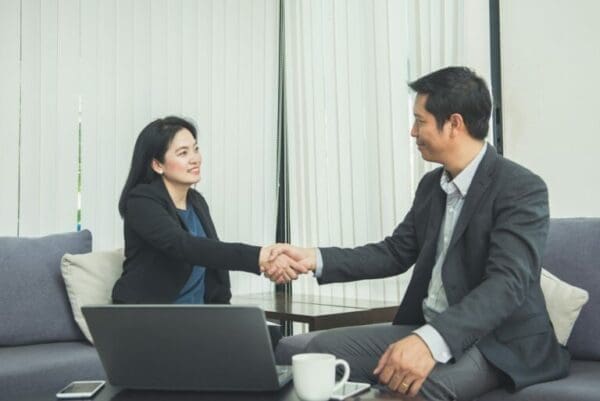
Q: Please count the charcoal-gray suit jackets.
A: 1